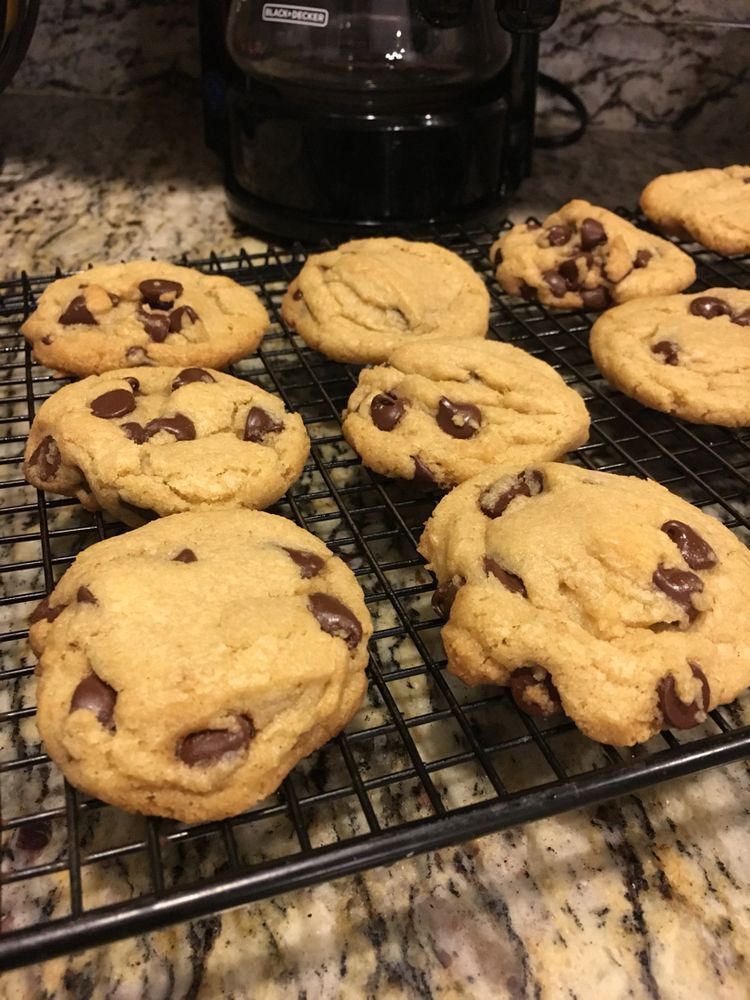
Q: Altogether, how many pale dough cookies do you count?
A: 9